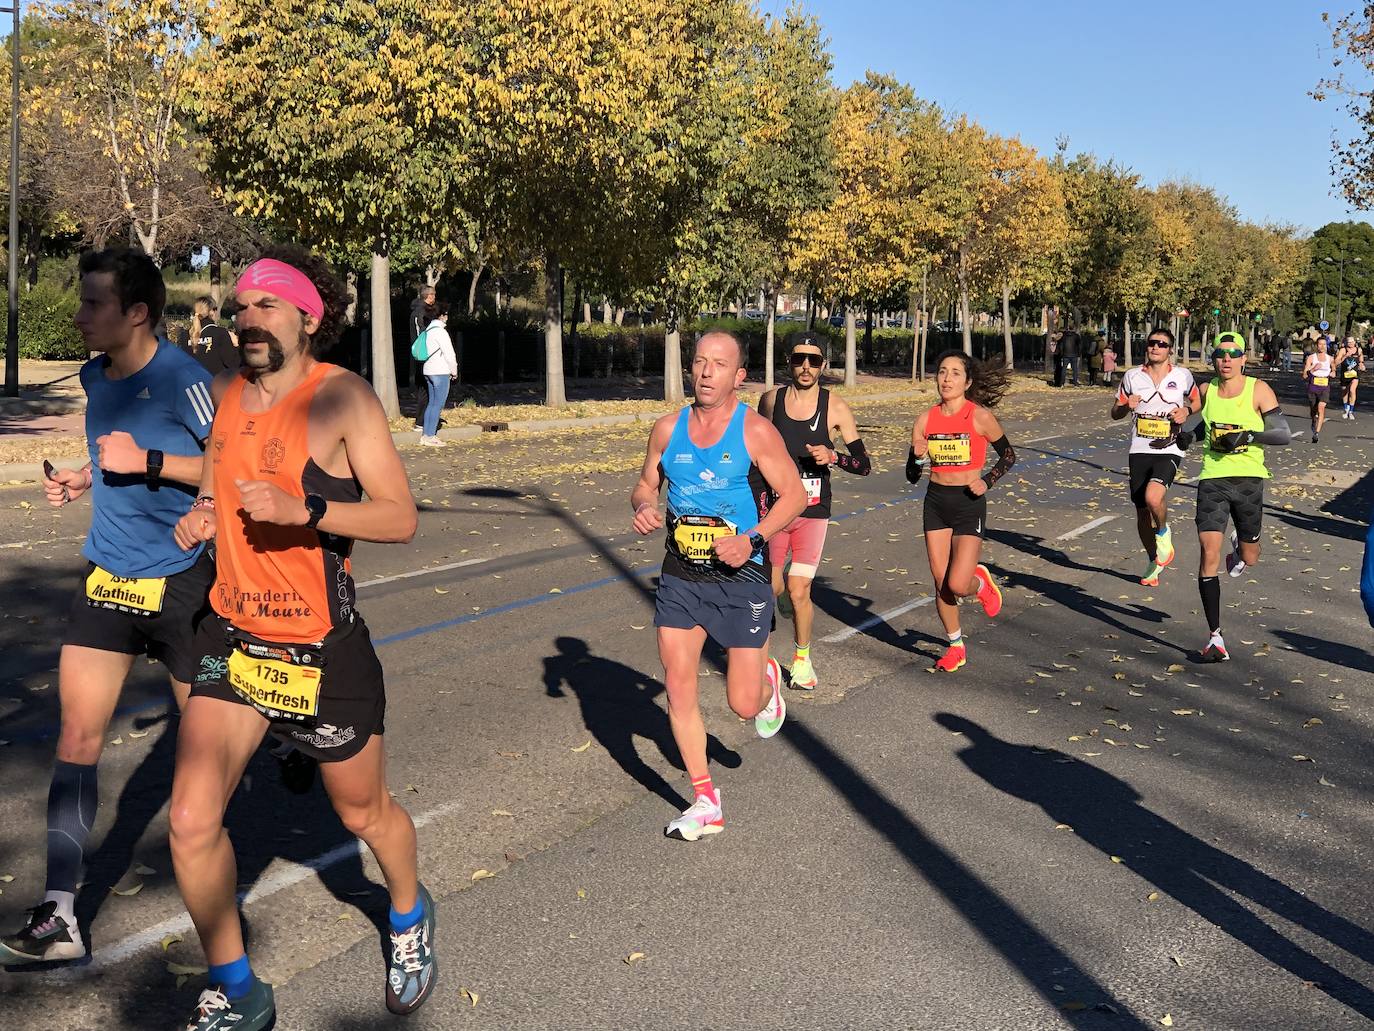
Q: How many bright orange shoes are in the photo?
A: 2